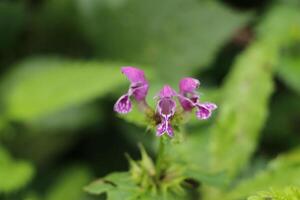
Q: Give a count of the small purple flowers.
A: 3